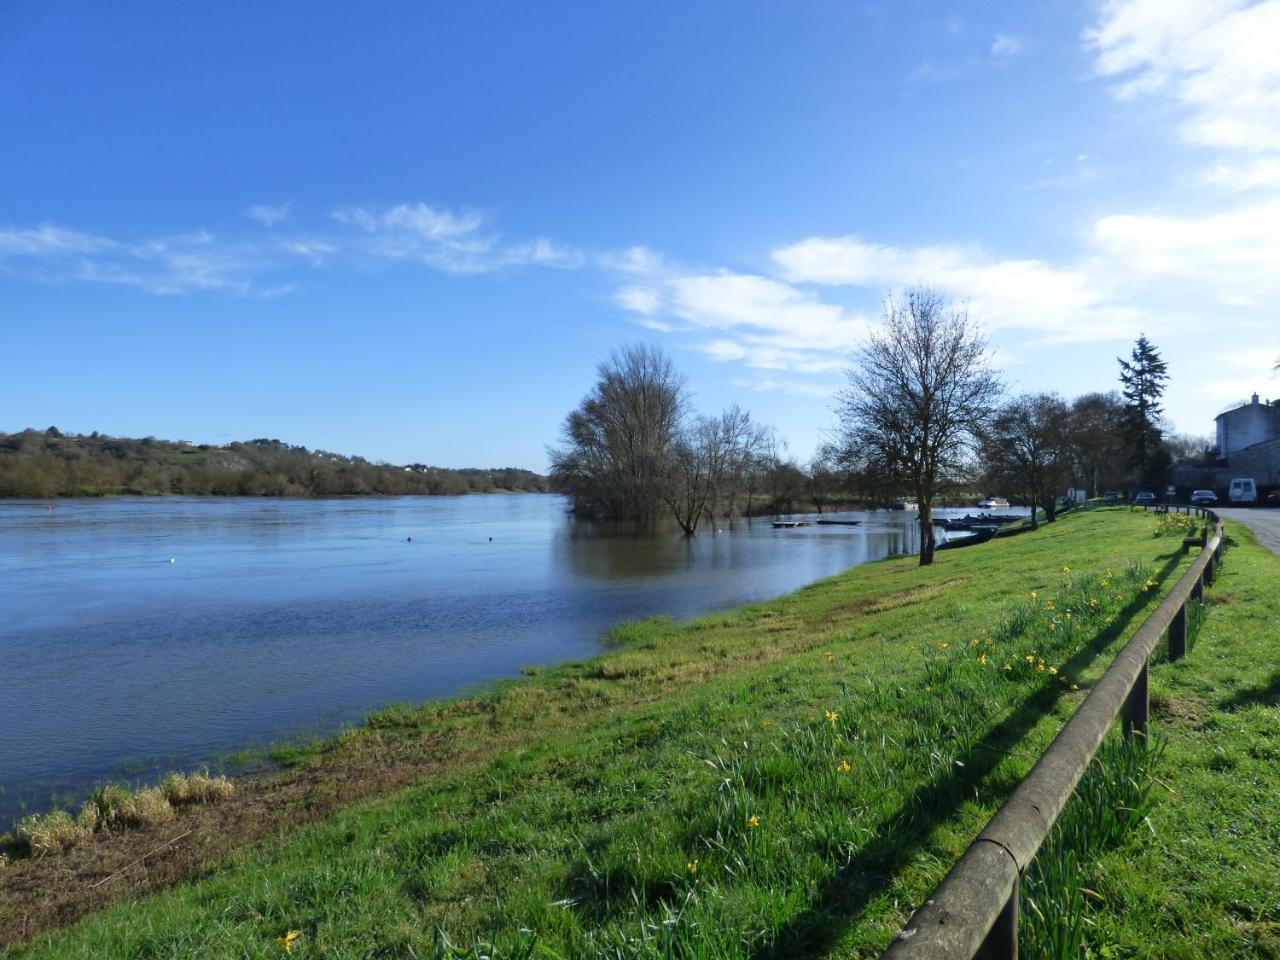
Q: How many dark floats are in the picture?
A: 2